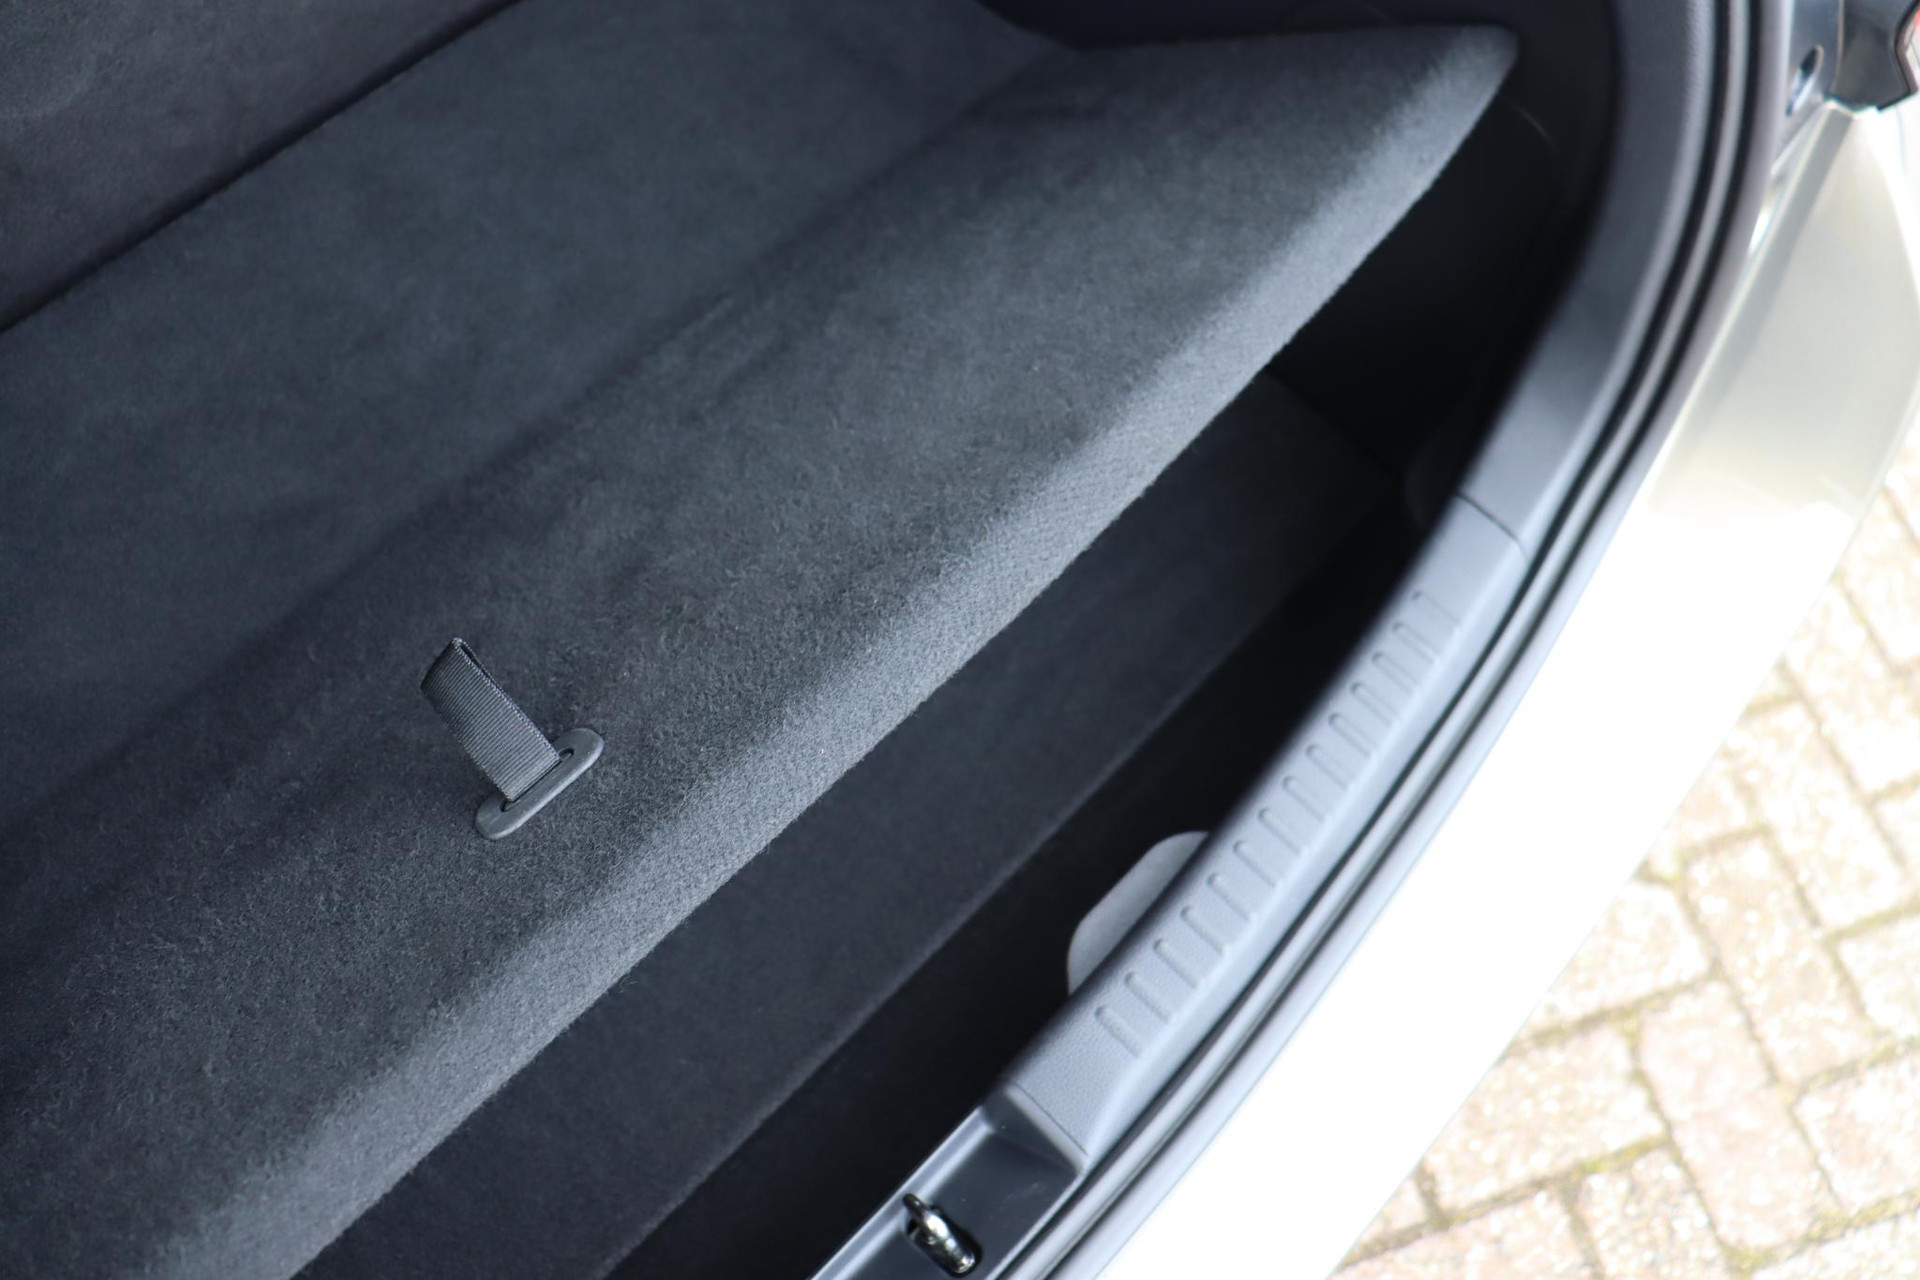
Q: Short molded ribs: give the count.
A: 14